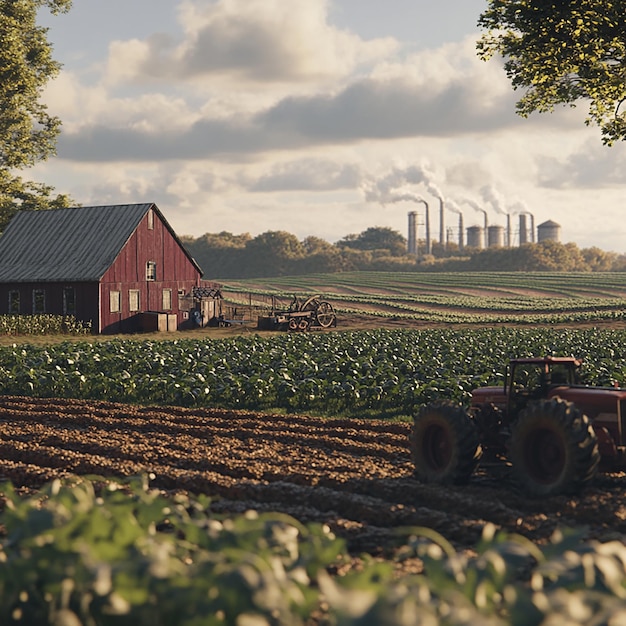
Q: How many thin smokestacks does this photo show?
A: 6